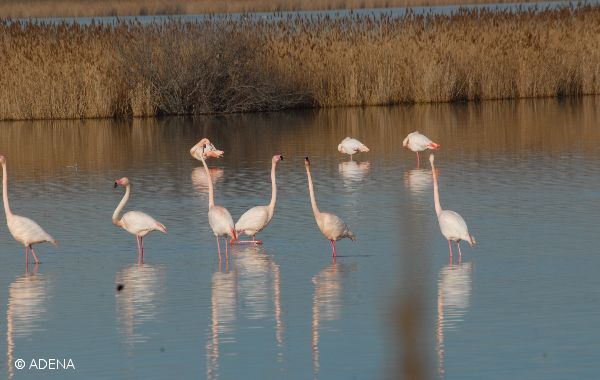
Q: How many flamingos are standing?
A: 9